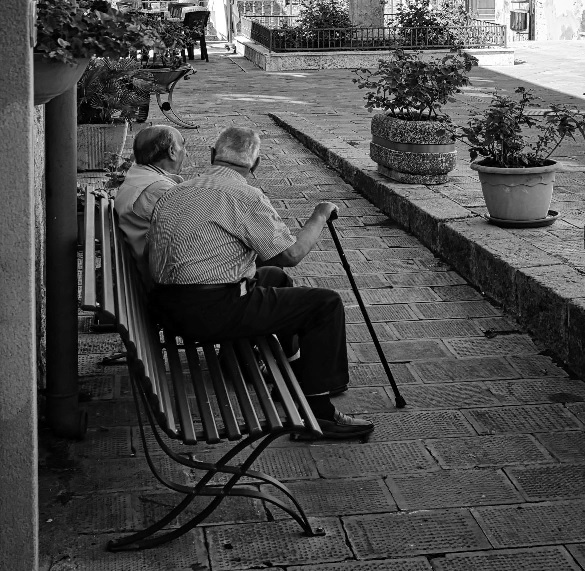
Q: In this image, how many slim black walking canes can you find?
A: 1